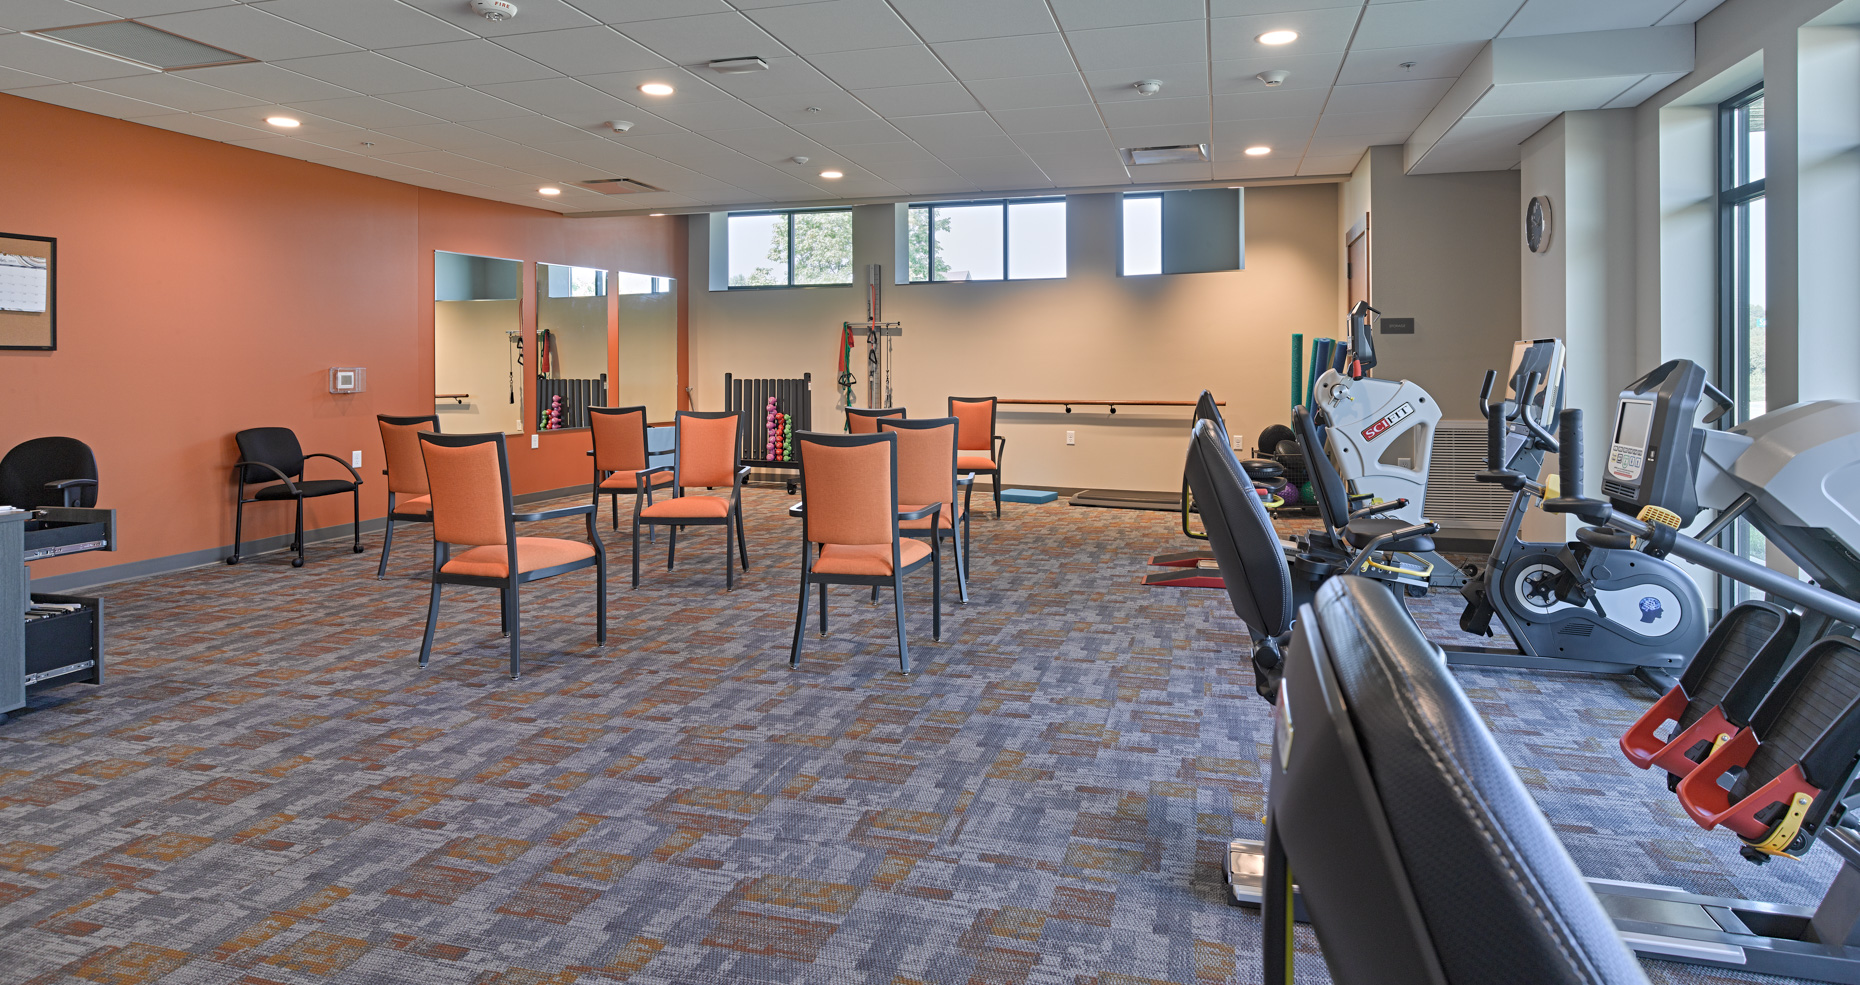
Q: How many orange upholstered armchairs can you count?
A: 8